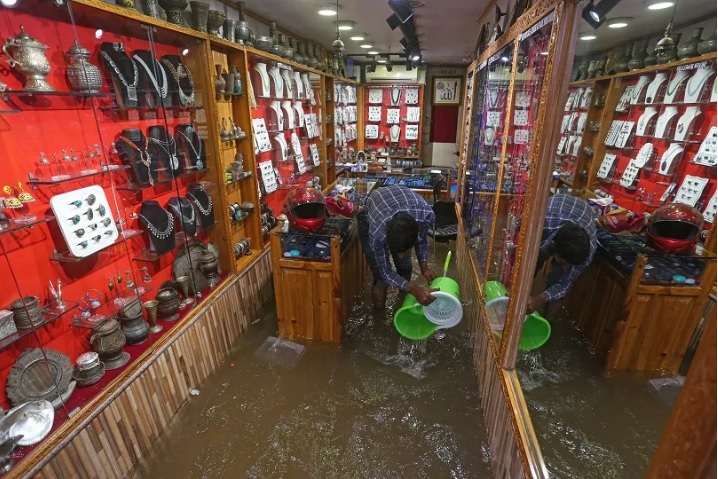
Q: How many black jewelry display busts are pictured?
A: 9